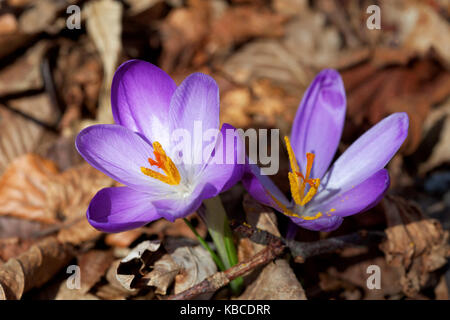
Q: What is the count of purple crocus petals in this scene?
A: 11